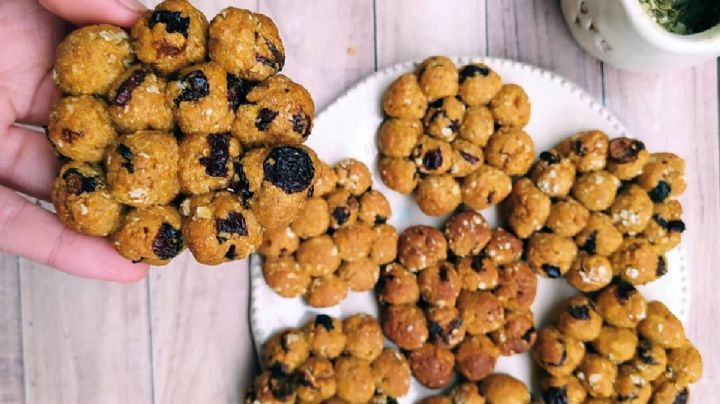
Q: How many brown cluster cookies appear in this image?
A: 8